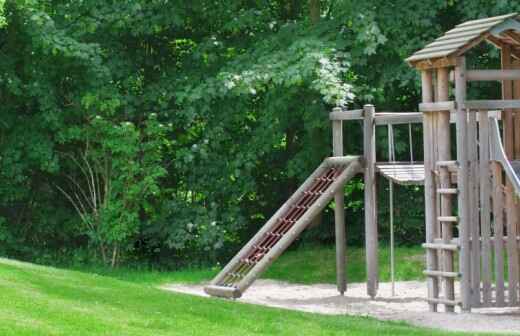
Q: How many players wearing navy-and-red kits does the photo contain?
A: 0